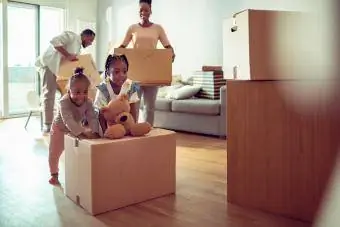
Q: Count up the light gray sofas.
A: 1